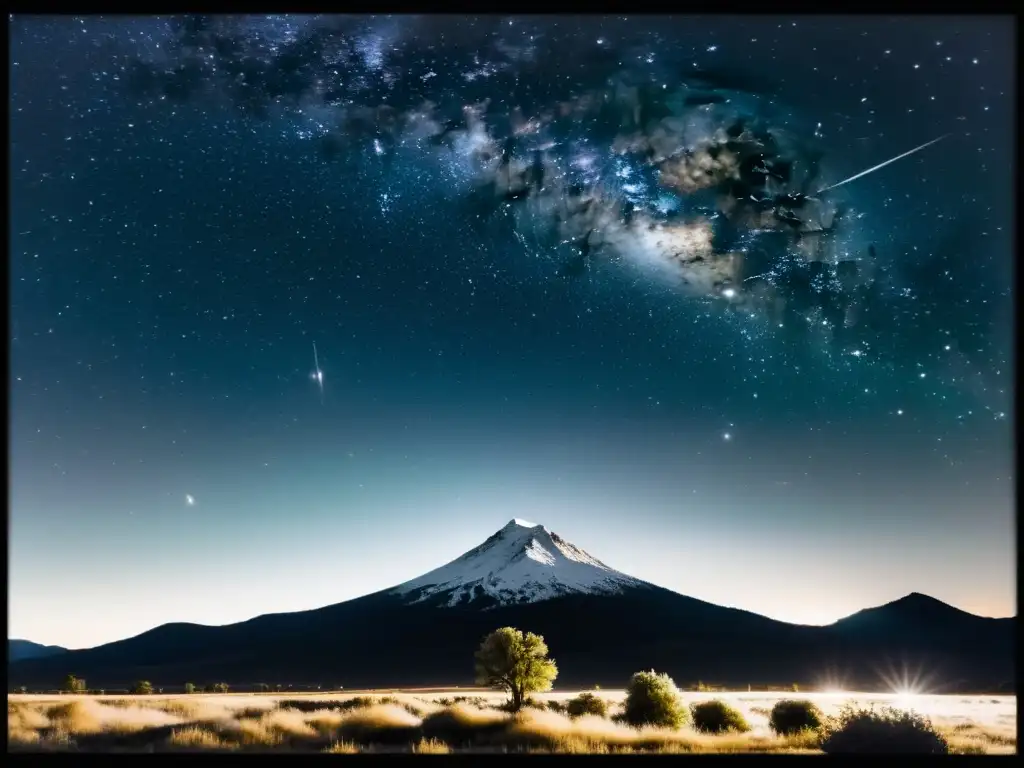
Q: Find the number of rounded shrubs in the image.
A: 5